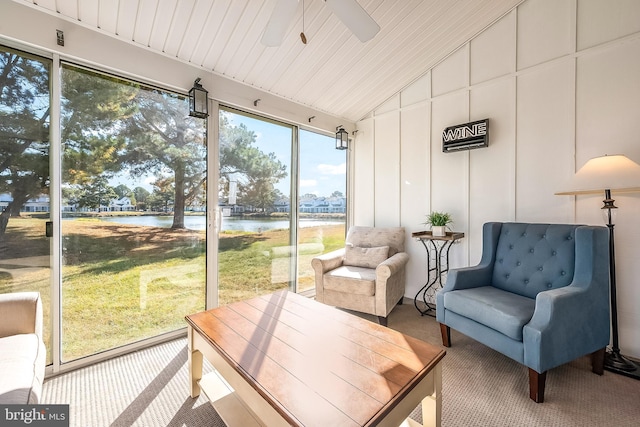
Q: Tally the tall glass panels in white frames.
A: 4